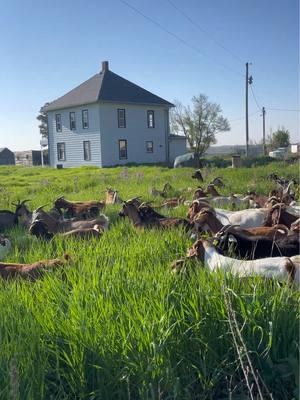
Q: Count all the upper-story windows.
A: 5